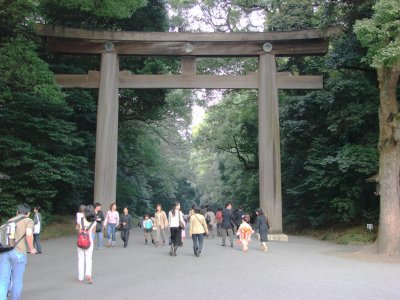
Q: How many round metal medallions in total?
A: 3